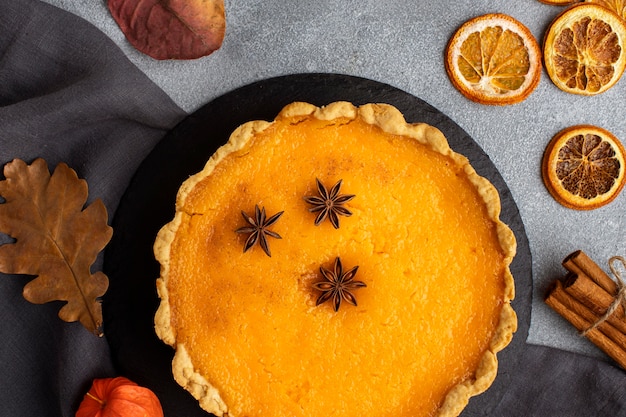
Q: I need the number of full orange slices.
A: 3